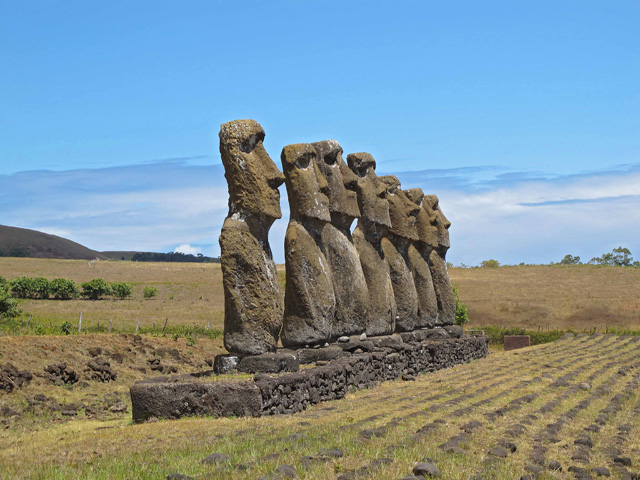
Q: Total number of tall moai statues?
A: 7